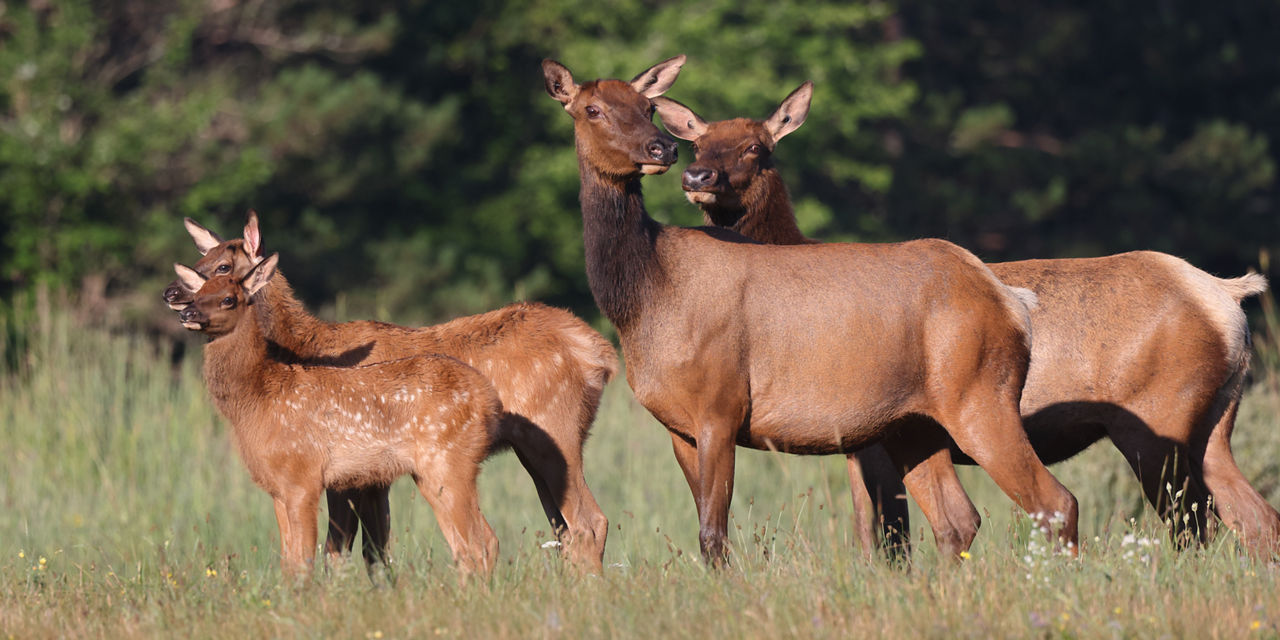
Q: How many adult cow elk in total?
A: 2